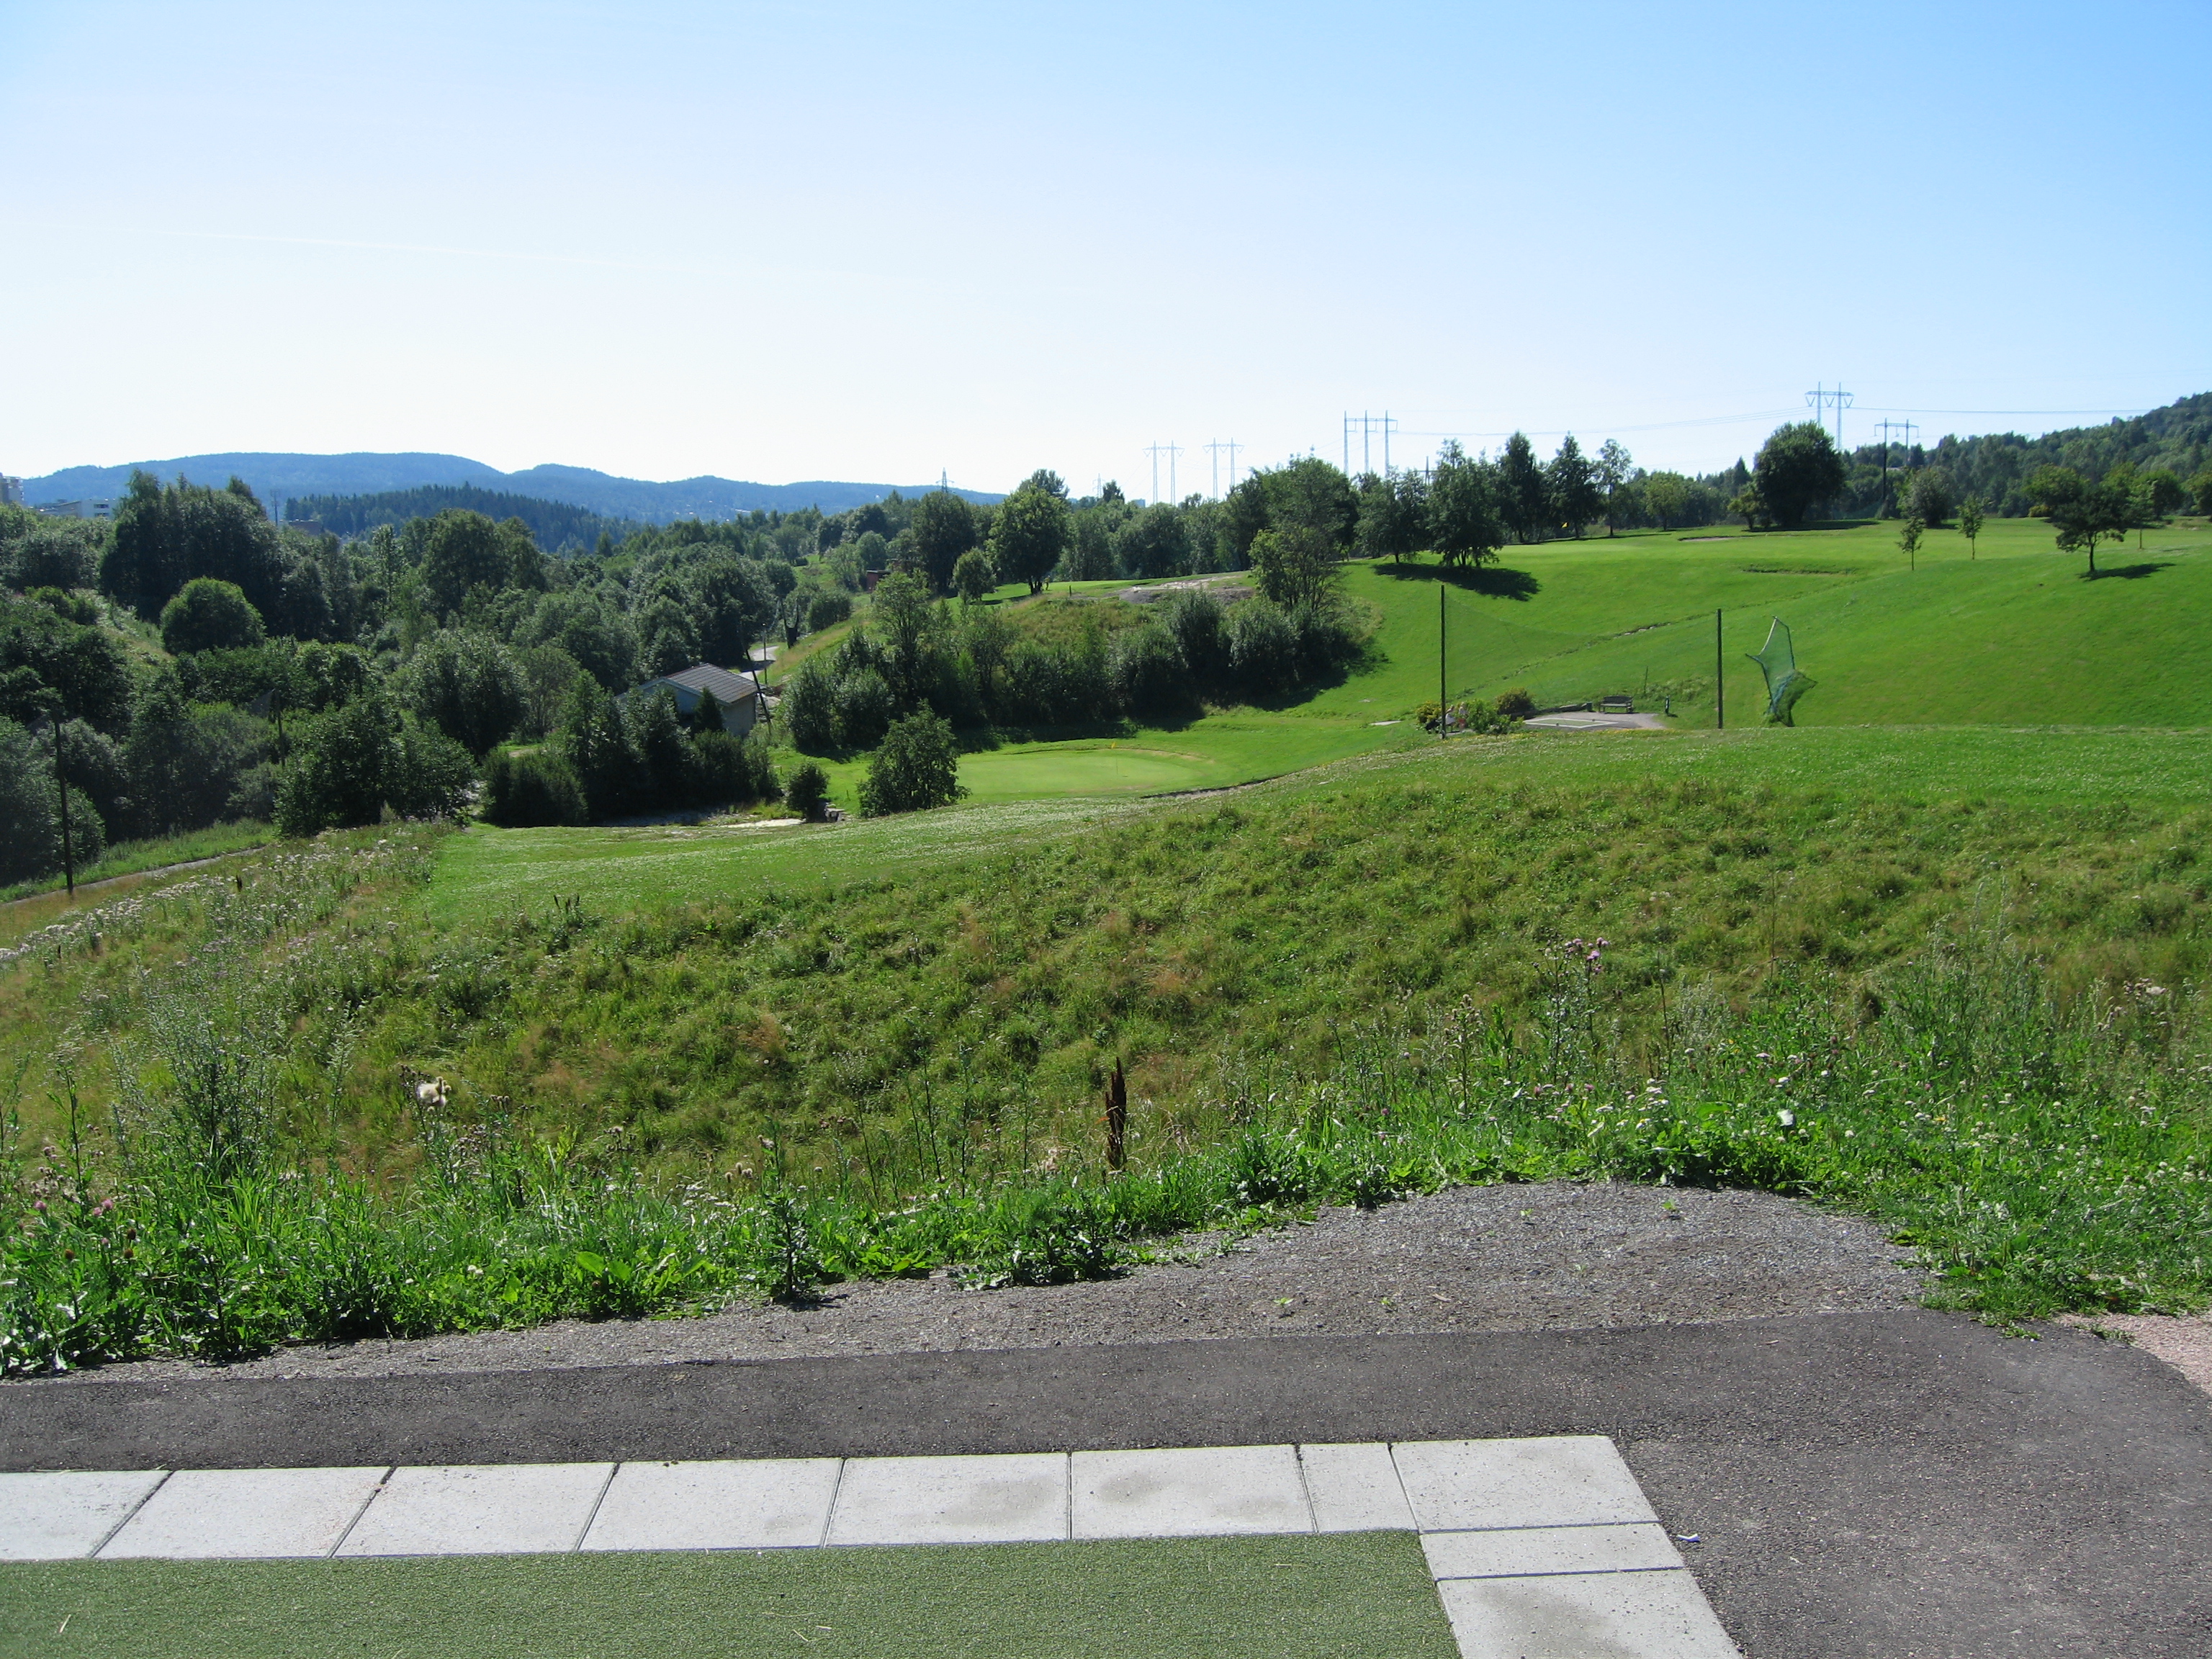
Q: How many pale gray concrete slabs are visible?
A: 10